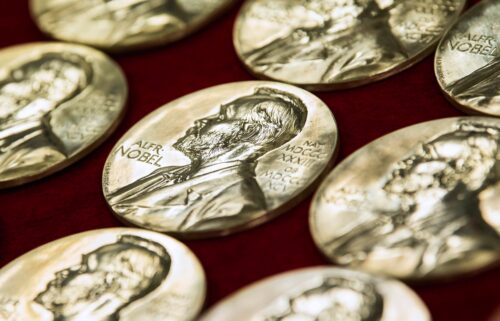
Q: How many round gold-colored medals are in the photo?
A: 8